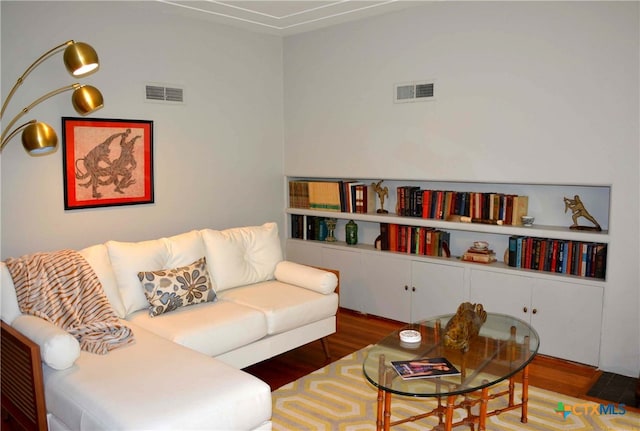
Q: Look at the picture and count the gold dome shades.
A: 3